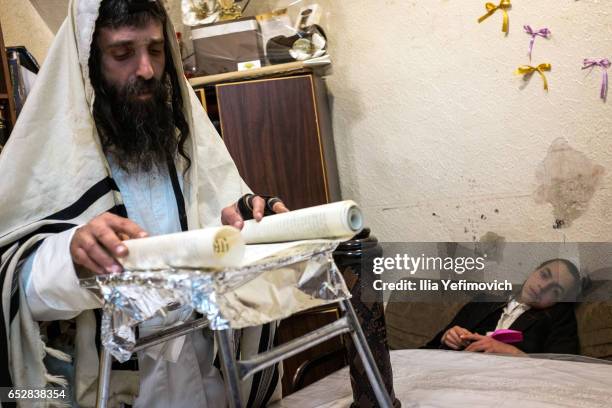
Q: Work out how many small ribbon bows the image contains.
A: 4